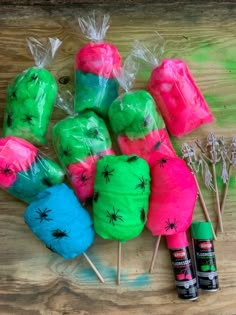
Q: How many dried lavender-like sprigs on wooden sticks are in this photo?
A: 3